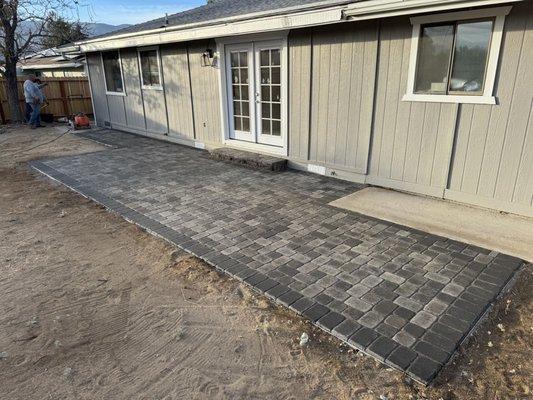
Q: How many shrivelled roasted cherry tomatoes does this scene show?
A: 0